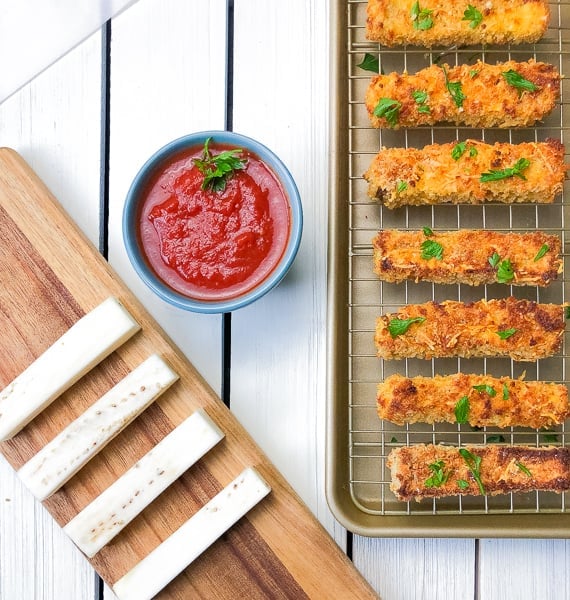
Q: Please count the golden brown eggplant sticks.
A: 7